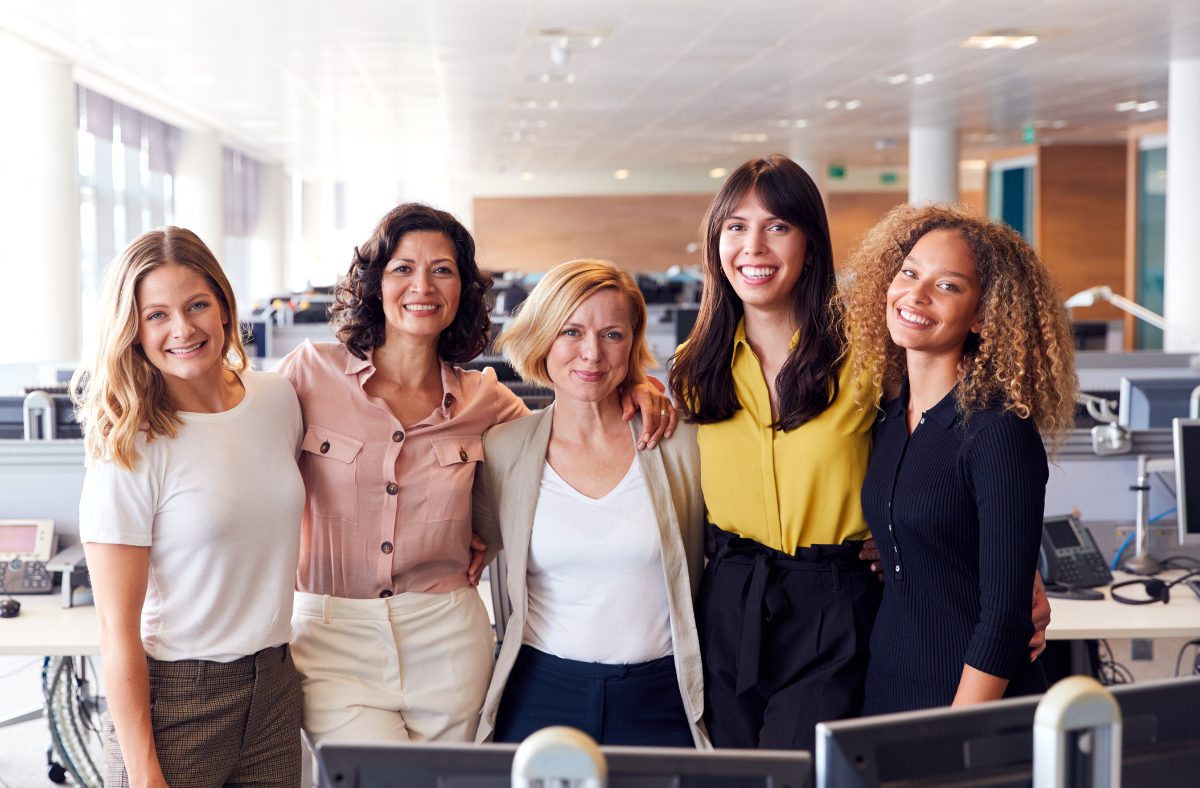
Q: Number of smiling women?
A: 5